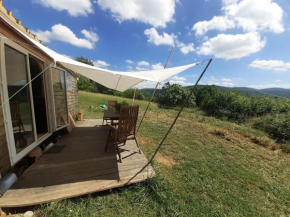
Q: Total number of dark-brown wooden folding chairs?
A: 2